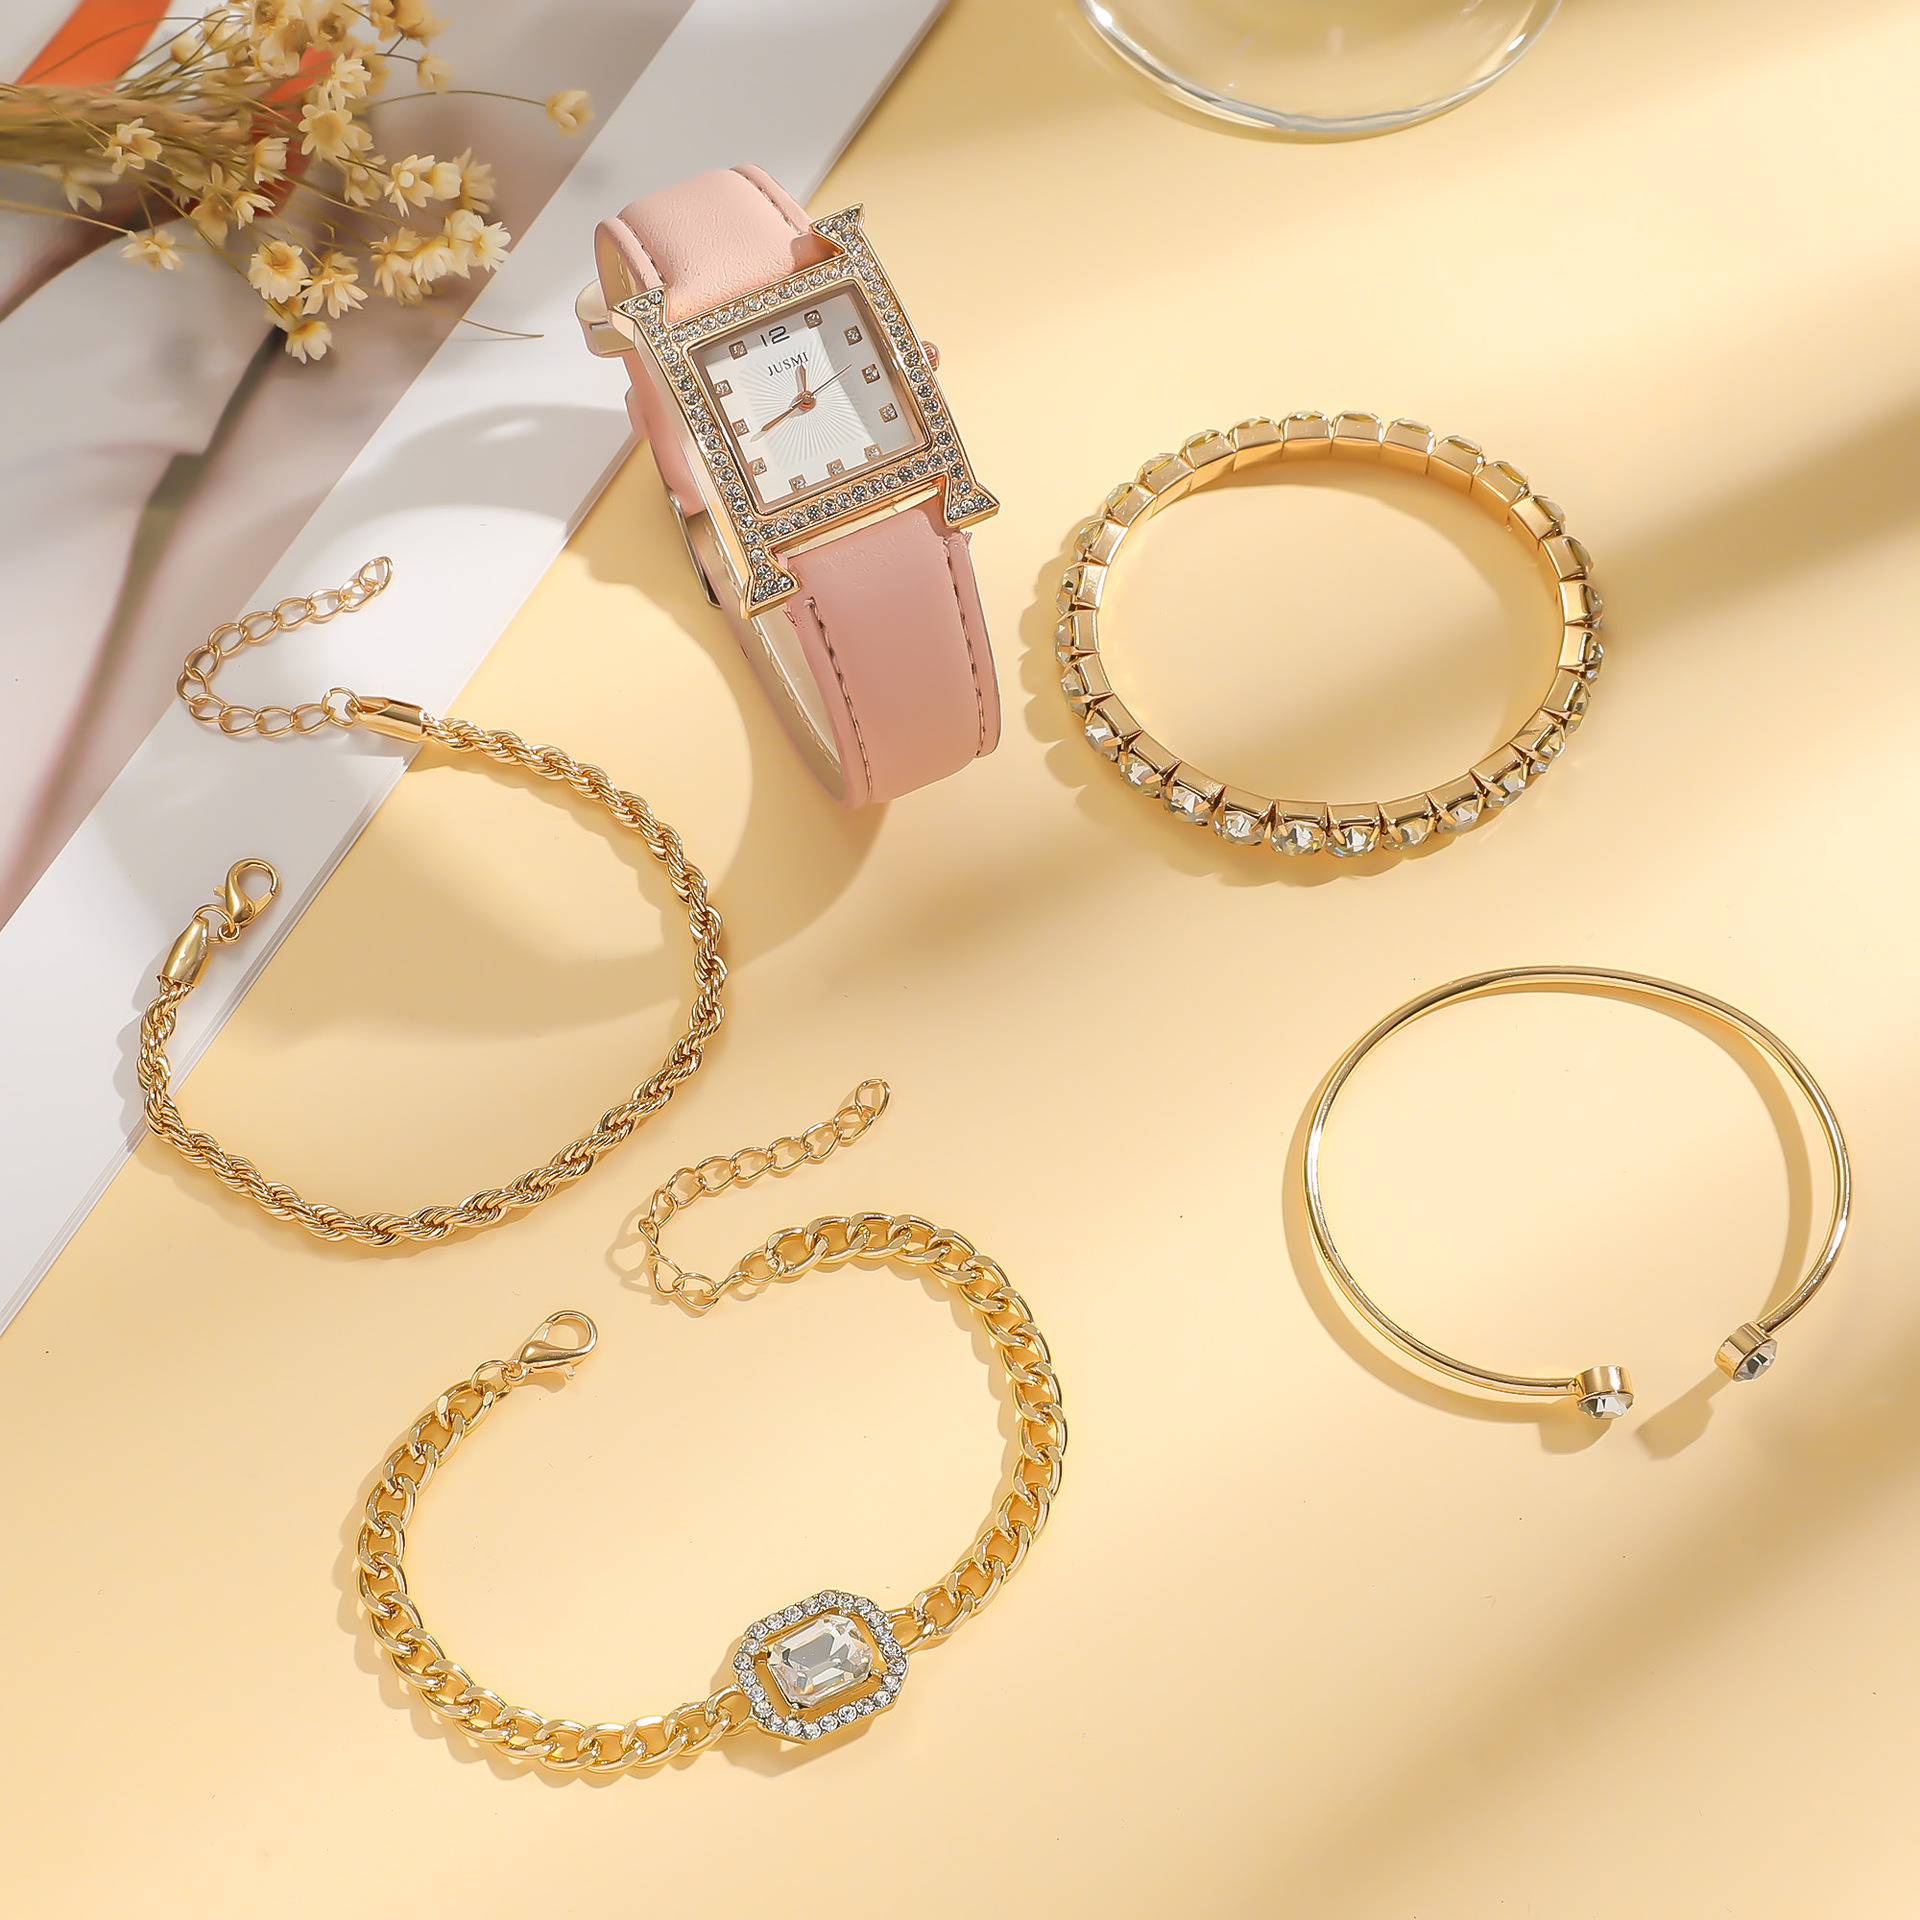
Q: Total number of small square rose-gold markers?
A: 11